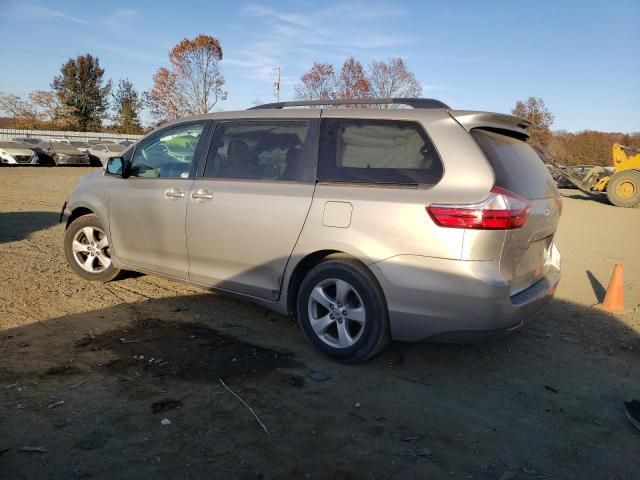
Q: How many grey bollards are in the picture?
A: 0